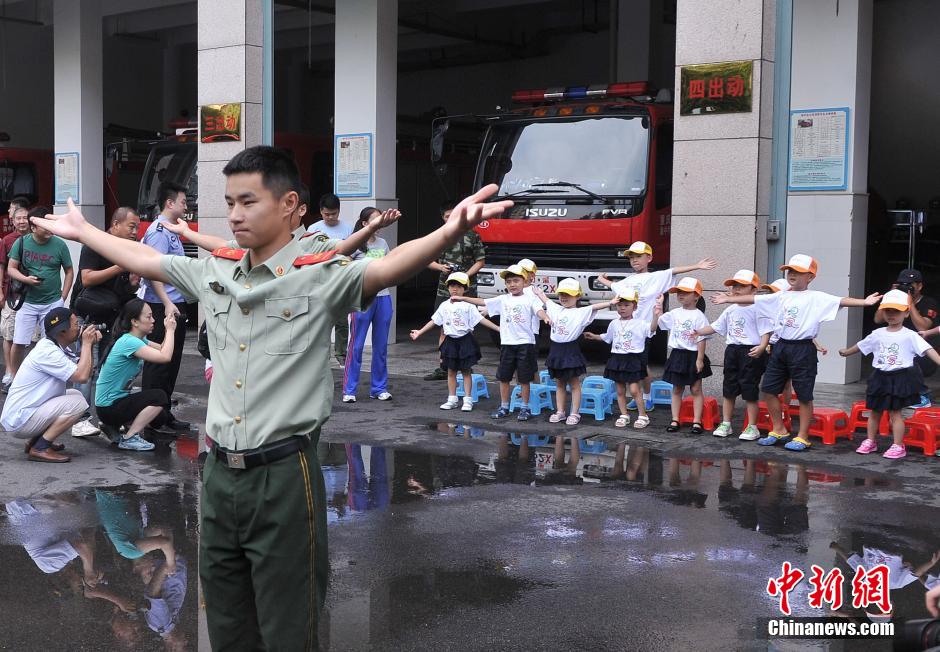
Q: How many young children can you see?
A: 11